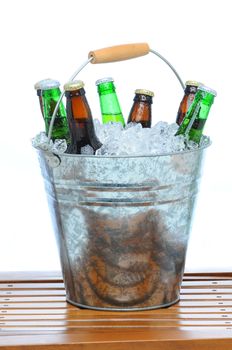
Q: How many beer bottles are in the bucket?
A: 7